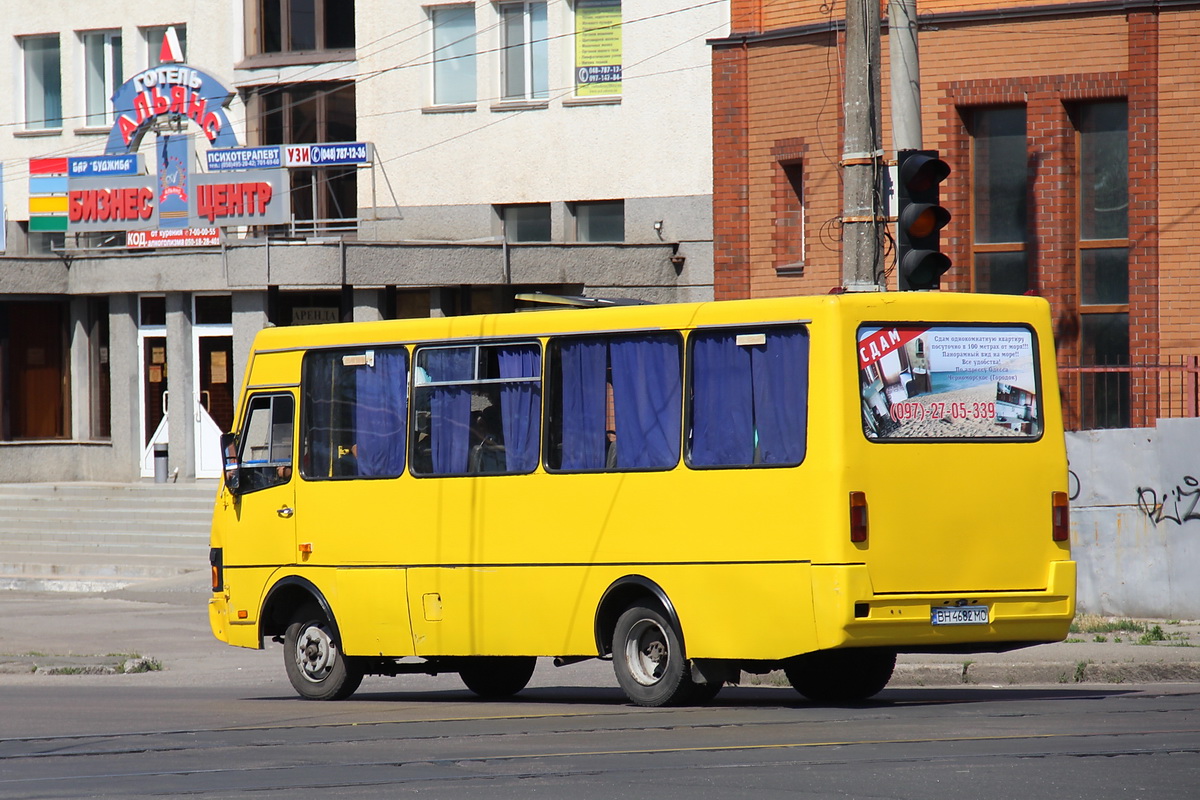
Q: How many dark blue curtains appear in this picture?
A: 7